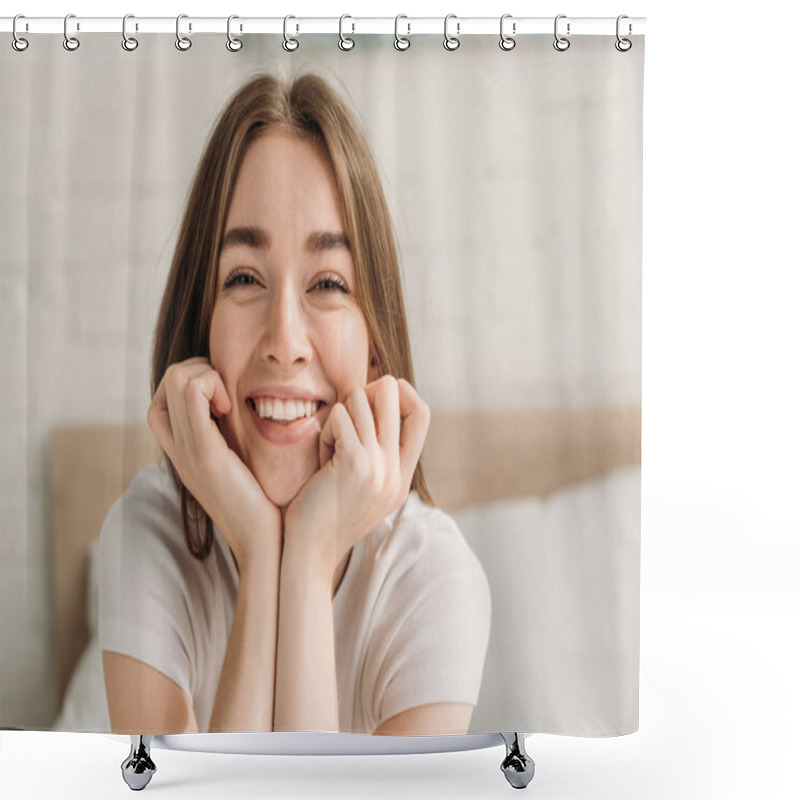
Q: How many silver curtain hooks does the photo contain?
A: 12